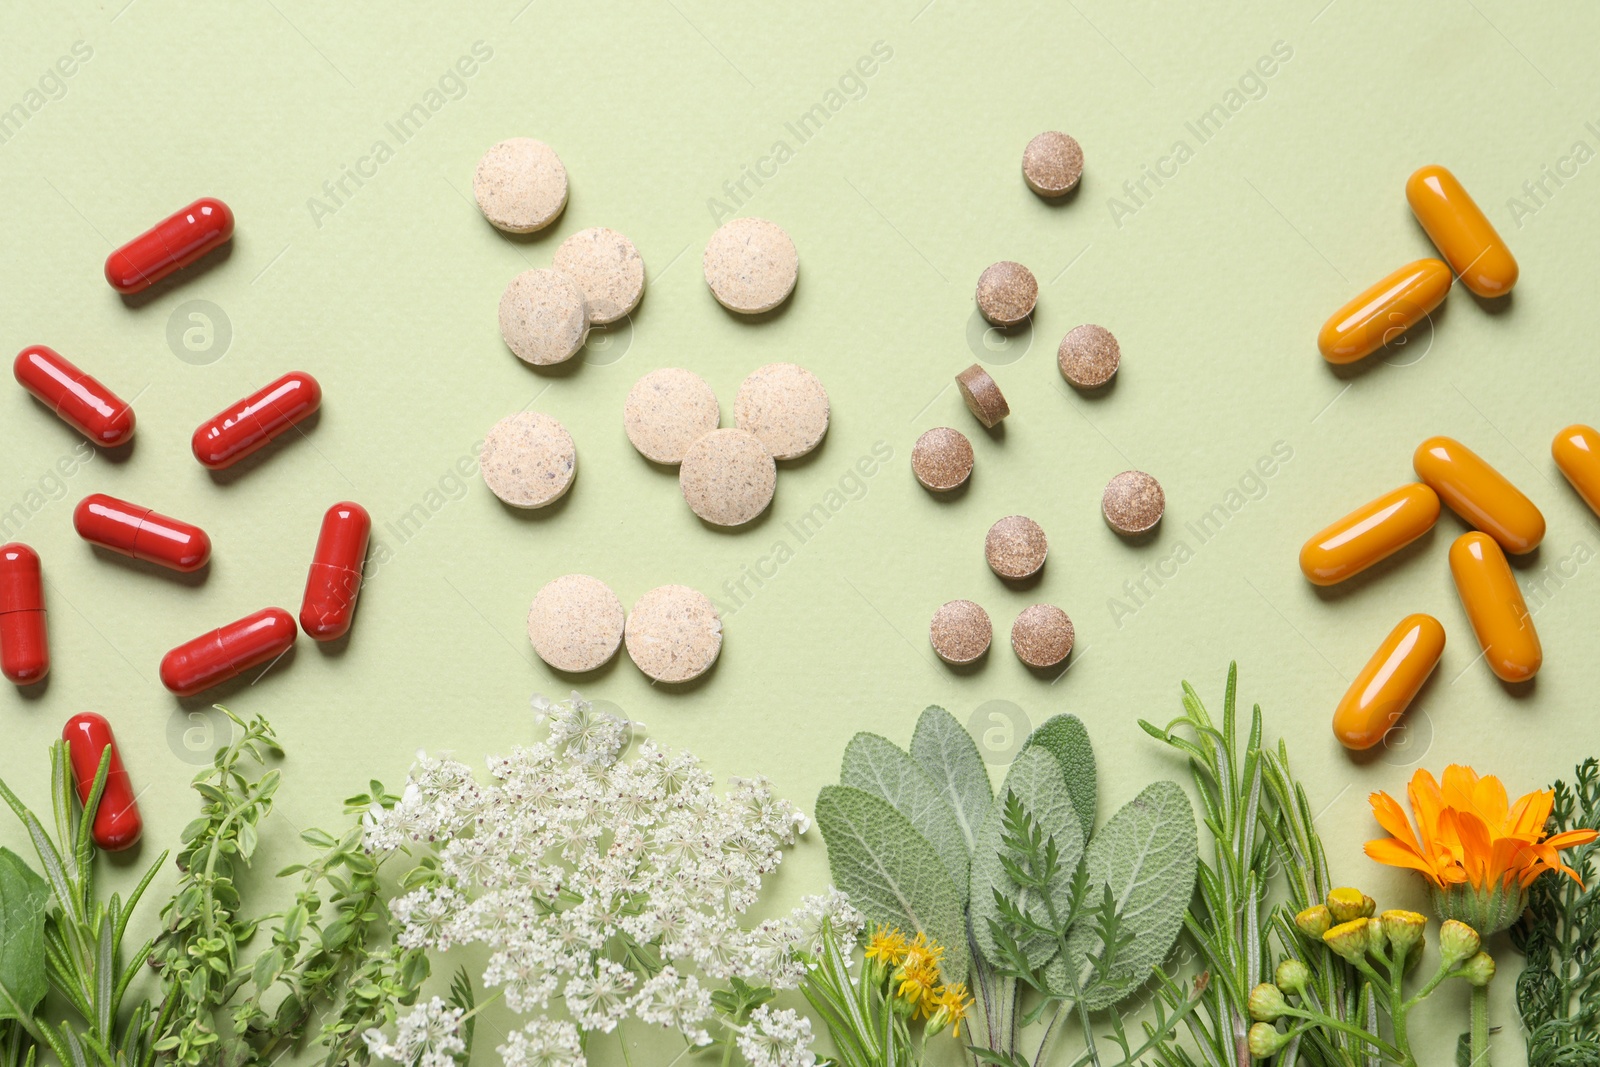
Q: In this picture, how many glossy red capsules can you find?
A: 8